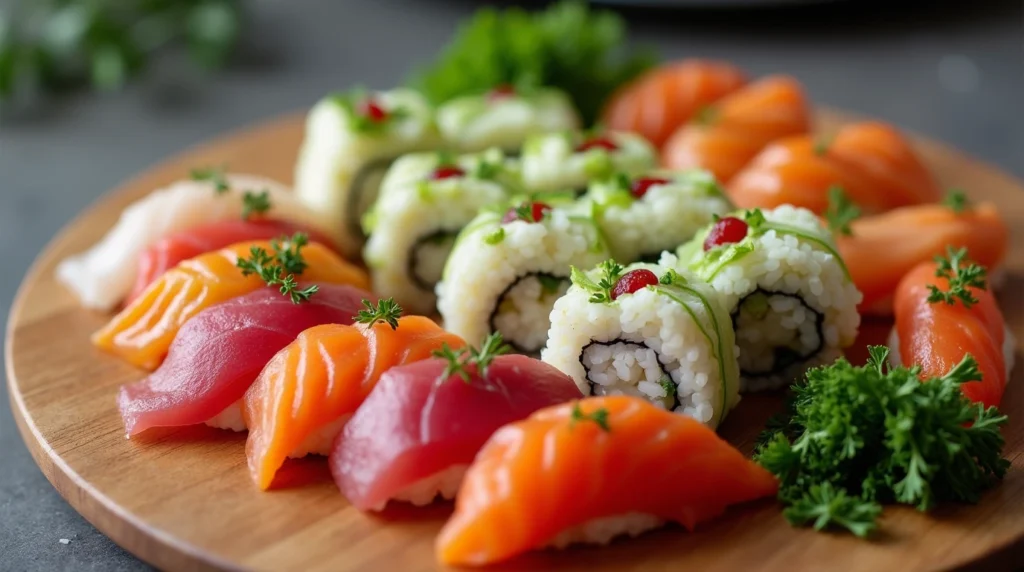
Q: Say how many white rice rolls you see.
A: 8